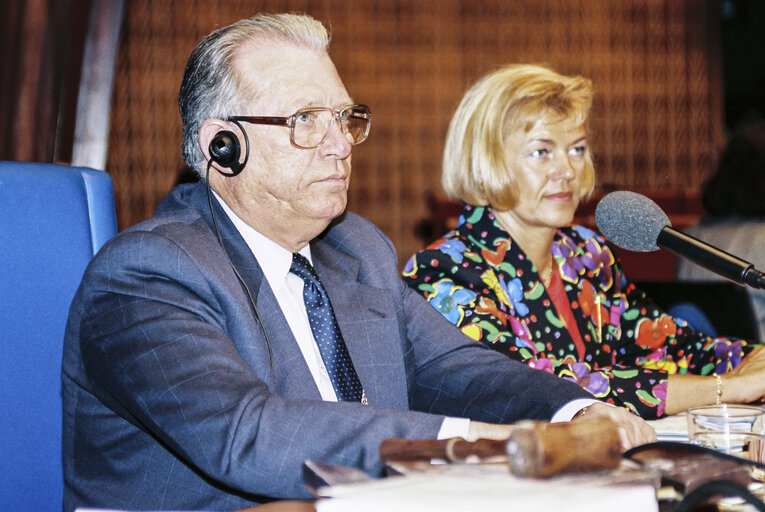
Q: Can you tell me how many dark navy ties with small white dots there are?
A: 1